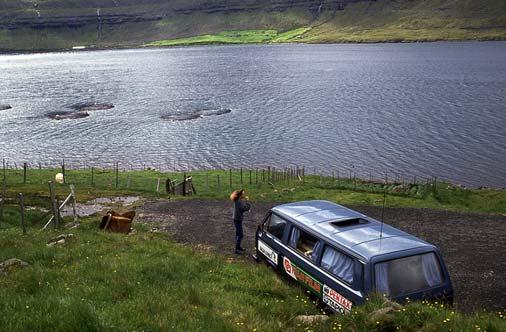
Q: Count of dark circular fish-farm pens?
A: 5